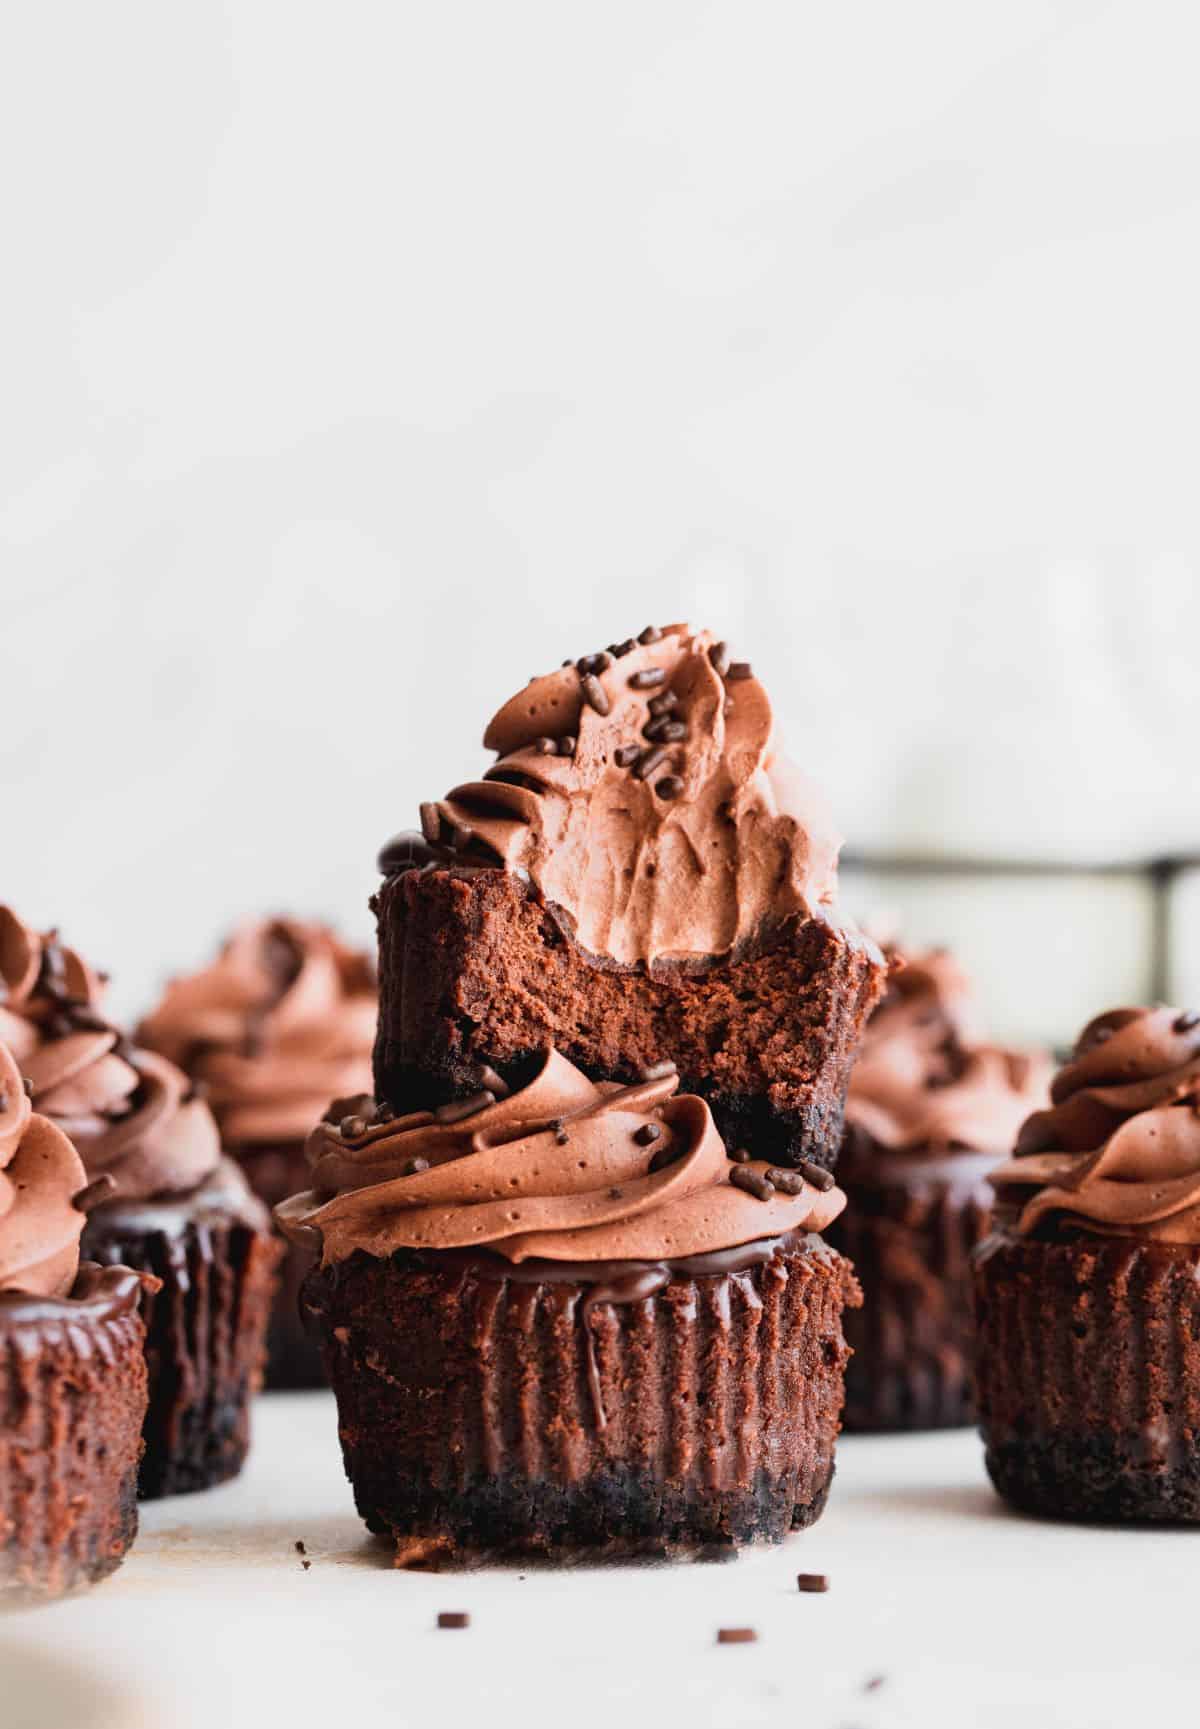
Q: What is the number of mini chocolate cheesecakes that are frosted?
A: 7